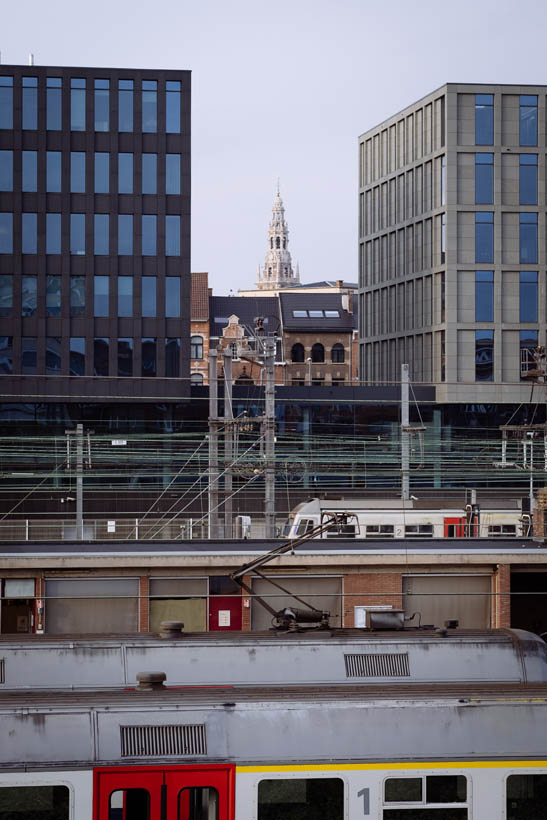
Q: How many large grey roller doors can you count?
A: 3